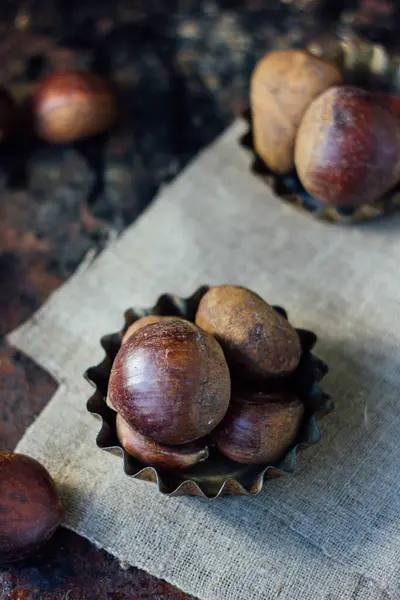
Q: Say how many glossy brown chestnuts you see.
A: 11